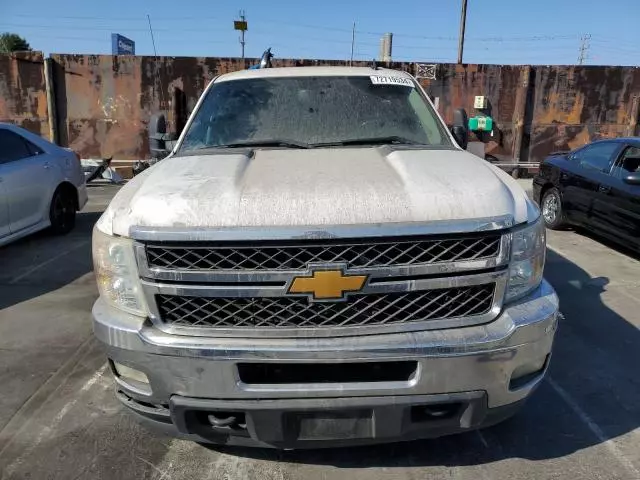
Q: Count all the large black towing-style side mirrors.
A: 2